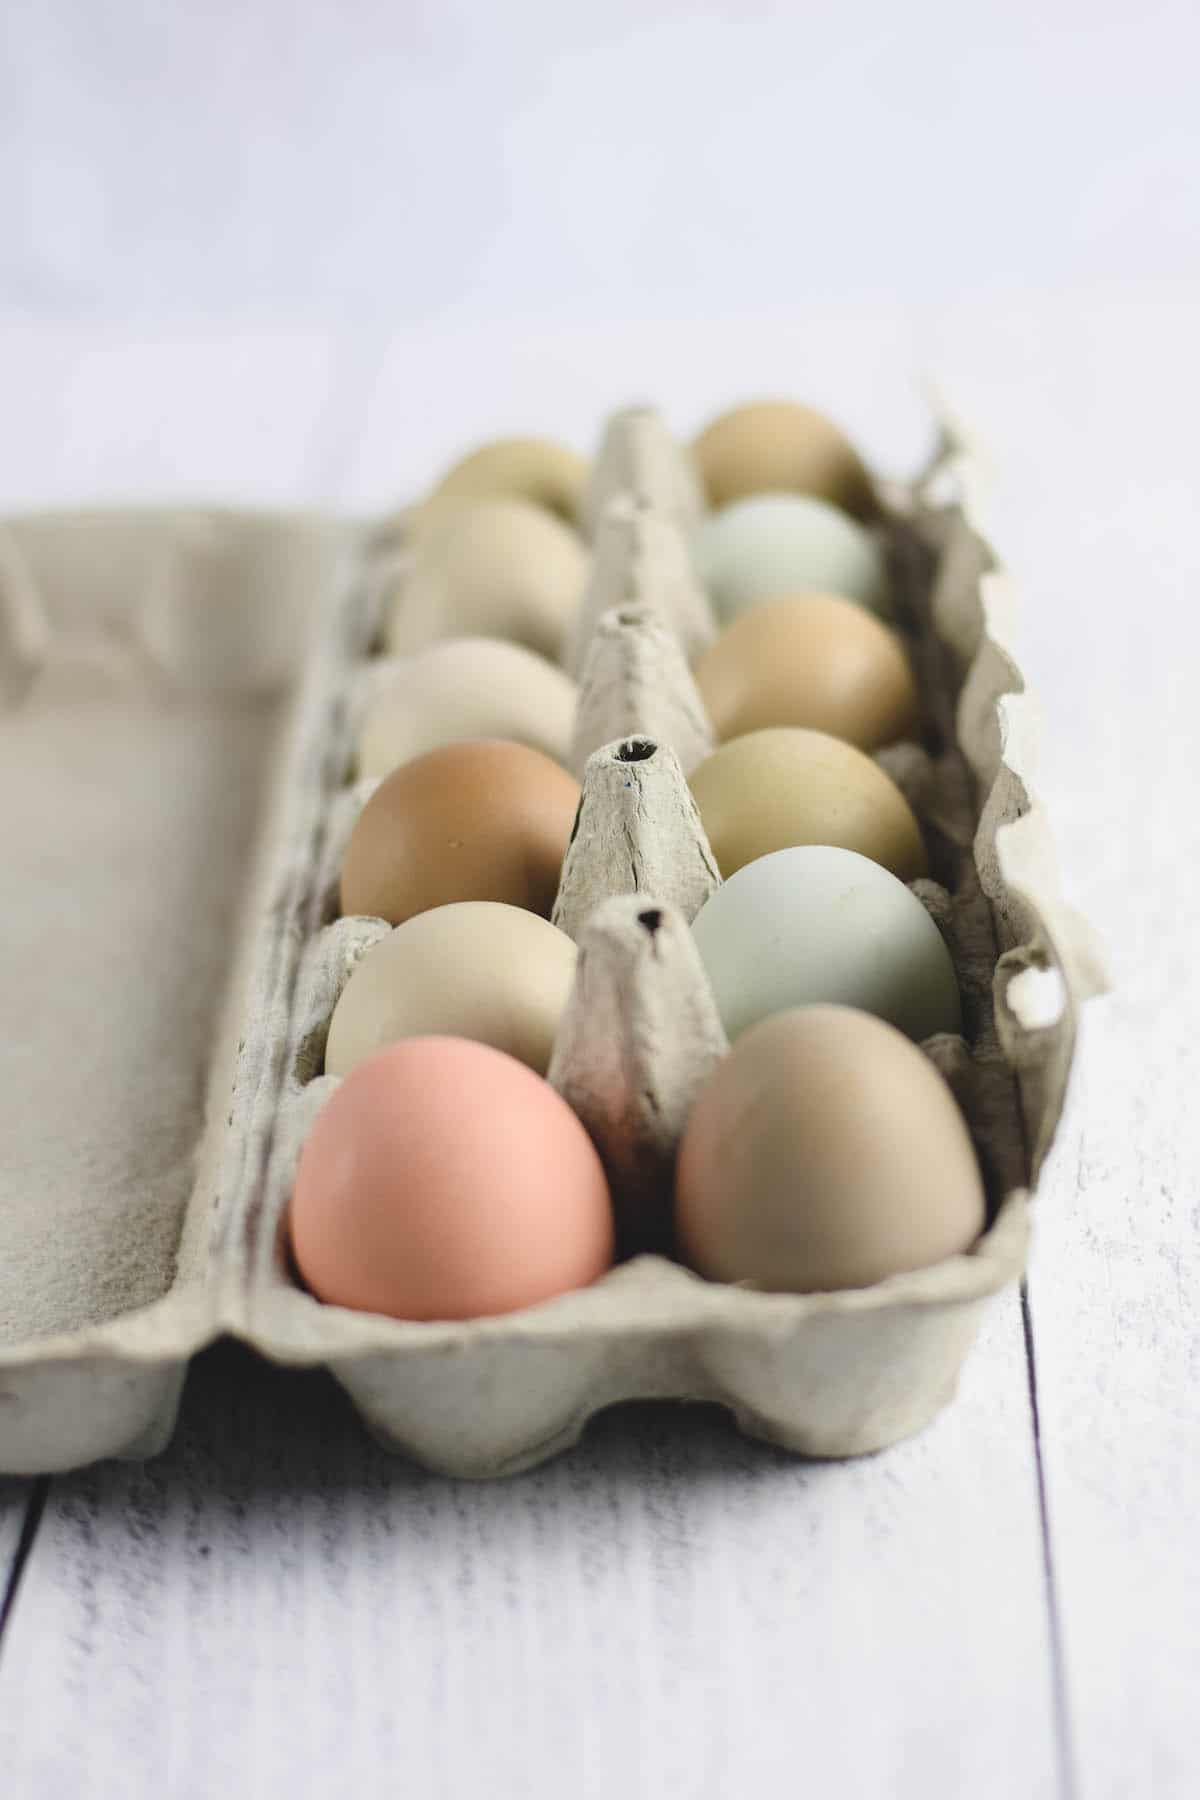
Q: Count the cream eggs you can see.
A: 3